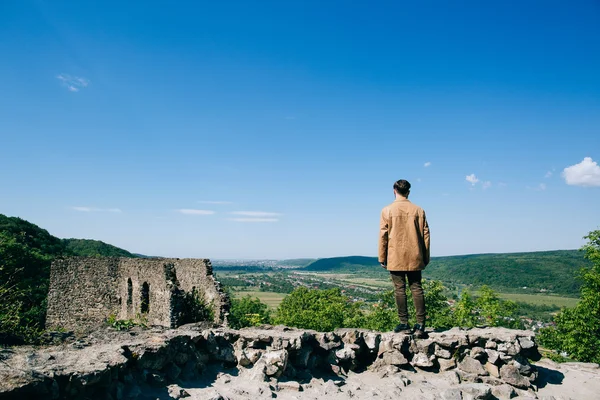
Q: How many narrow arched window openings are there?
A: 2